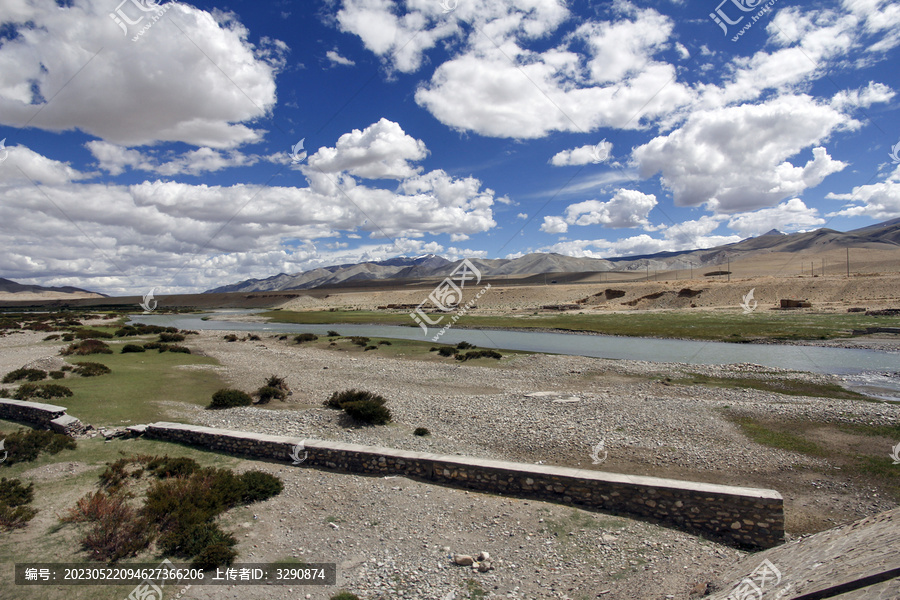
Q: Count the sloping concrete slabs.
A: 1